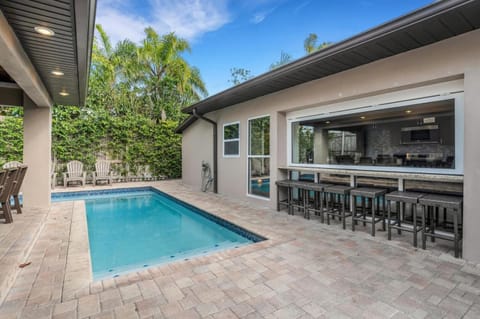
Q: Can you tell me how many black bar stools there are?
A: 7